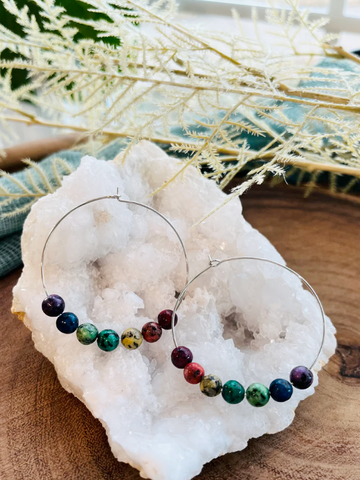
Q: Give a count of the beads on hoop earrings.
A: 14